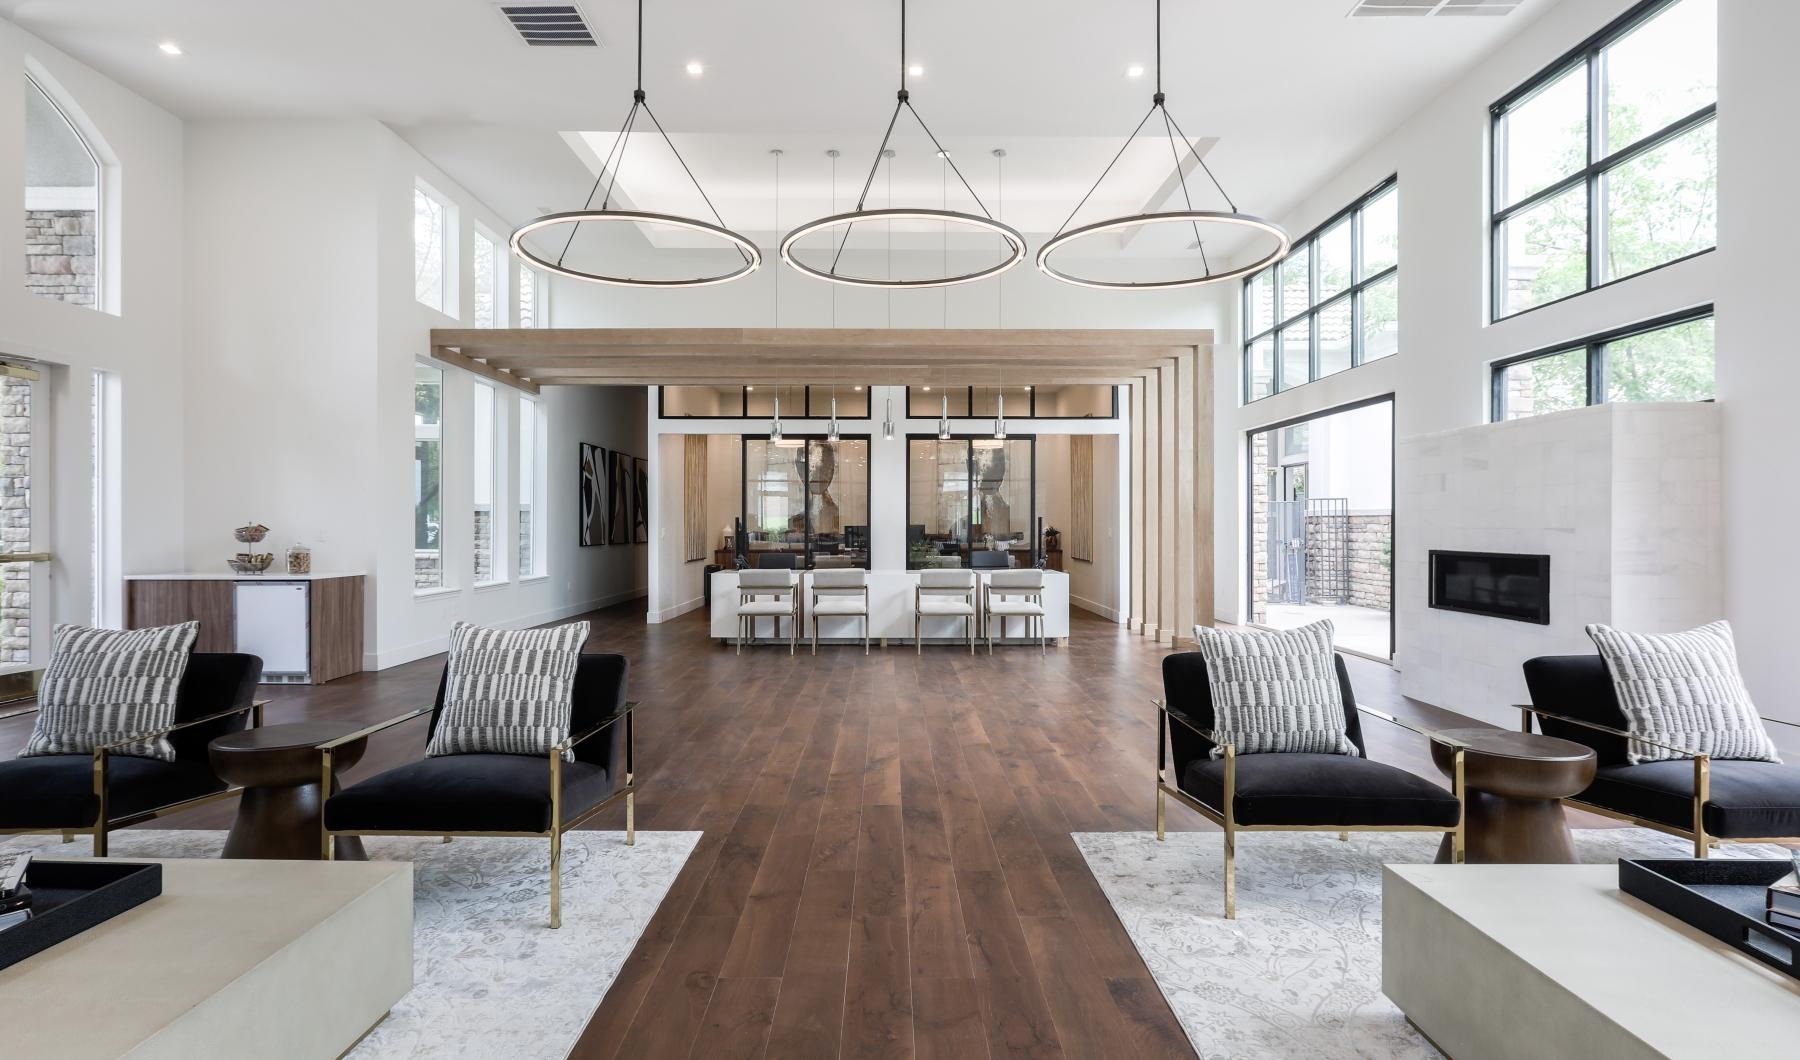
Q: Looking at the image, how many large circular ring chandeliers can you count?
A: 3